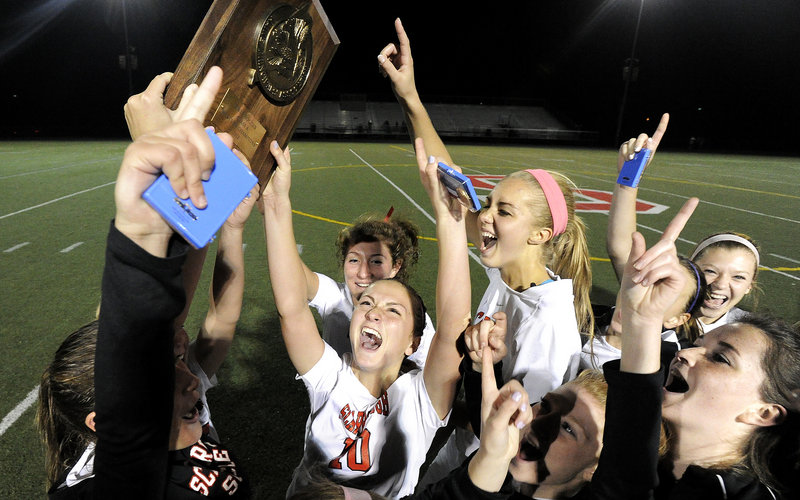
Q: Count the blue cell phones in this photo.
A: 3